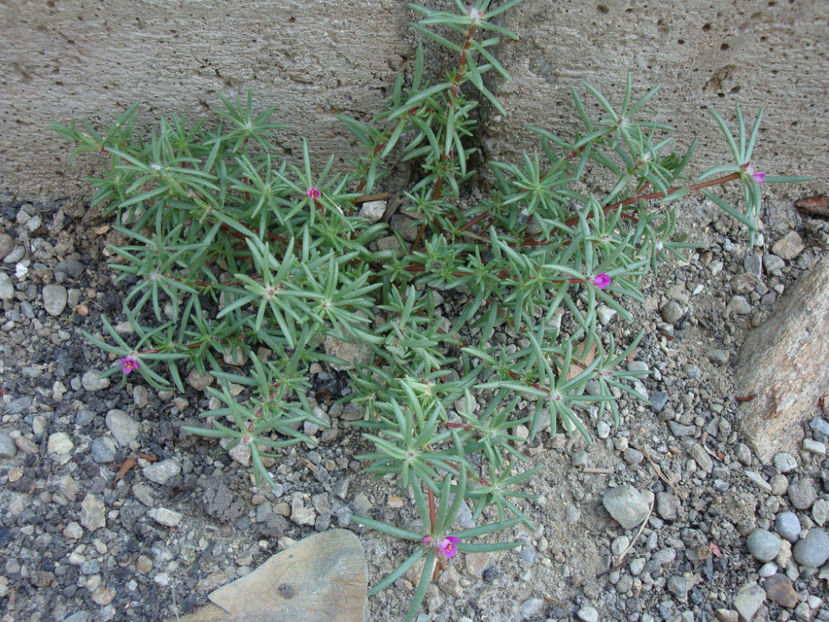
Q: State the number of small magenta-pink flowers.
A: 5